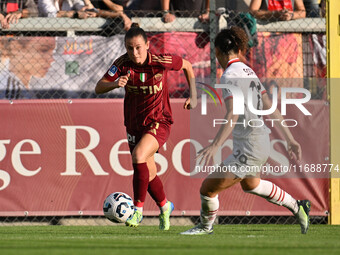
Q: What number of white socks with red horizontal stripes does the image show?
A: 2